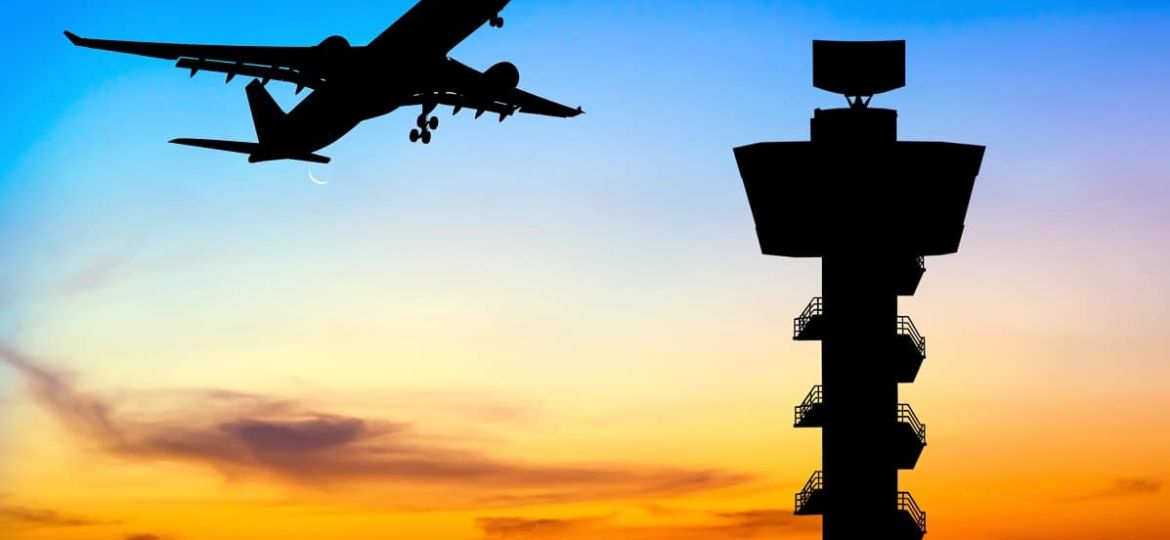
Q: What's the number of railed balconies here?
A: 7